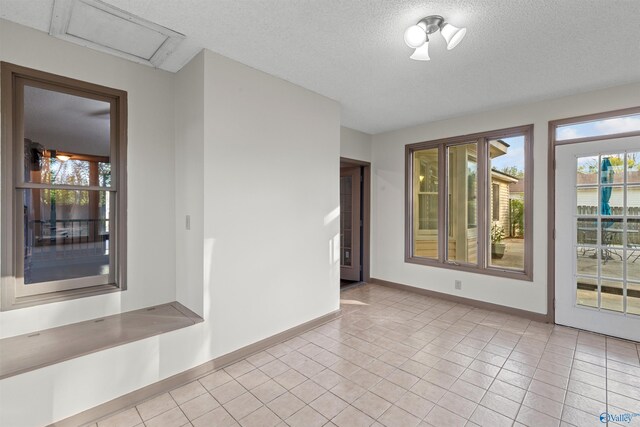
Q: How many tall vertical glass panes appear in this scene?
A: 3